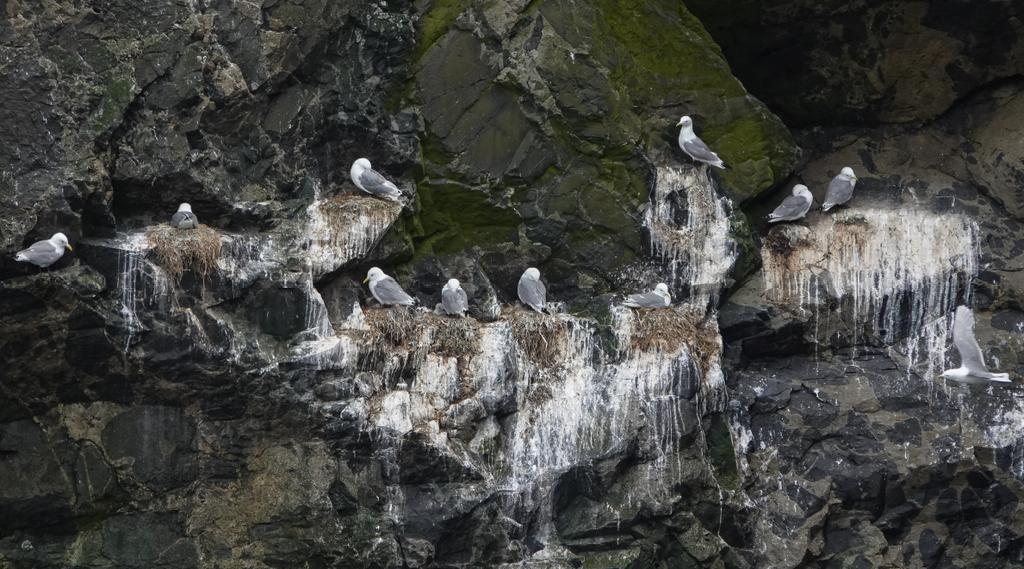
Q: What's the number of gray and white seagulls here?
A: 11